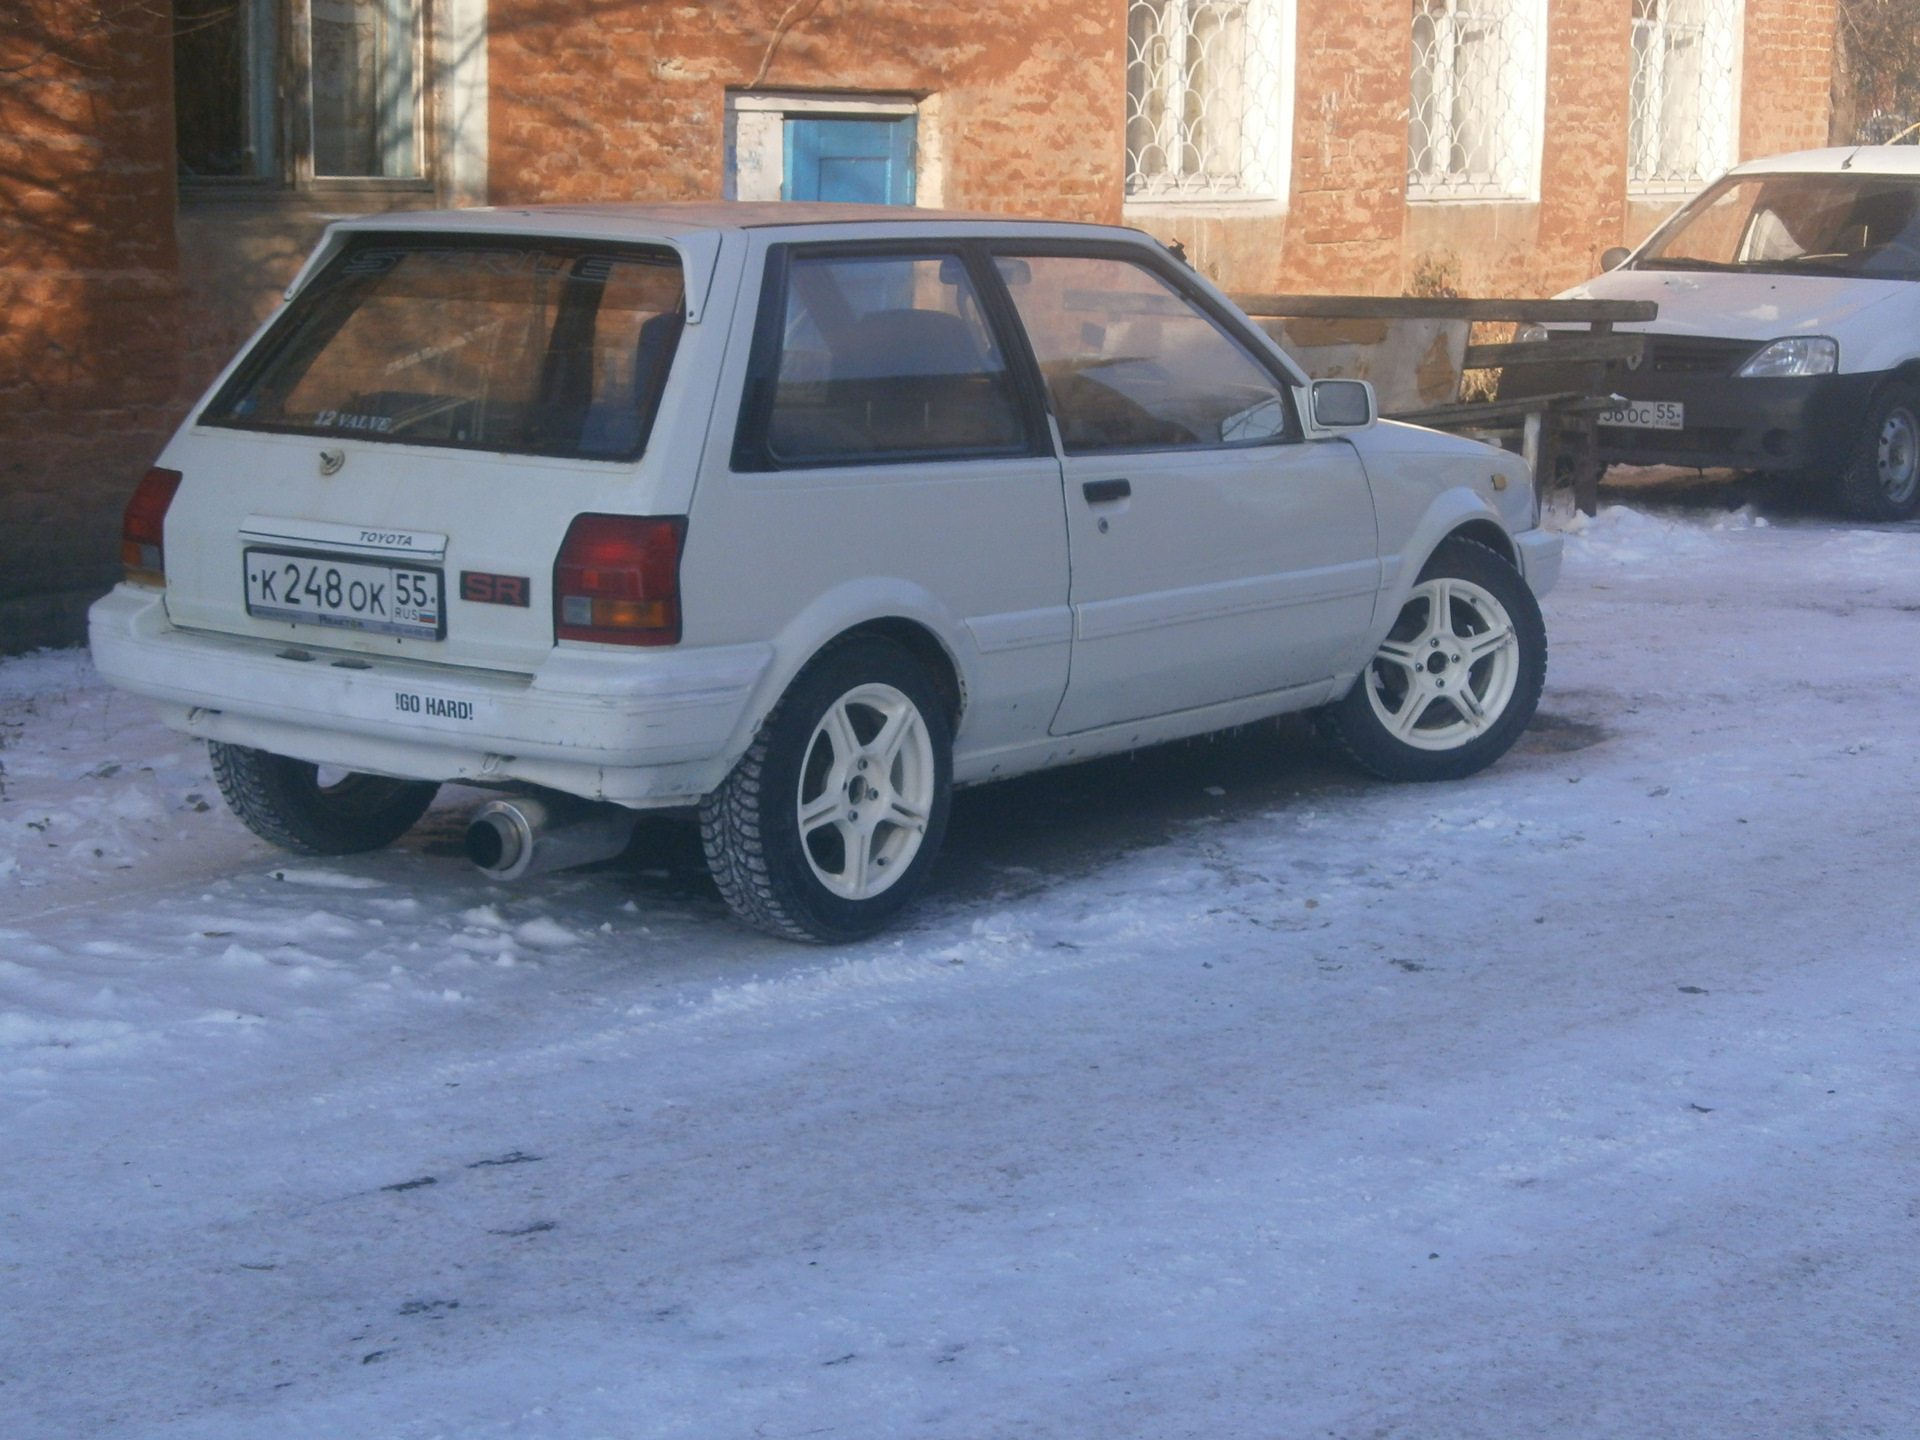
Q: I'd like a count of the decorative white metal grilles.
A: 3